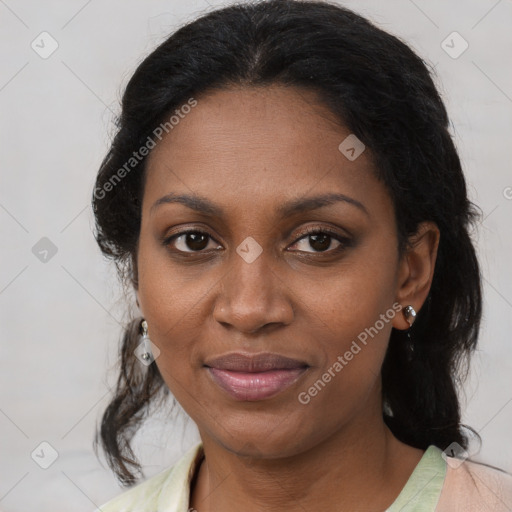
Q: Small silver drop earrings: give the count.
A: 2